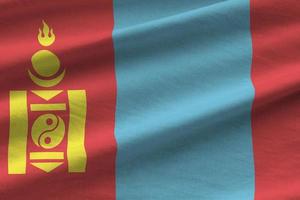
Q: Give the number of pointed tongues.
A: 3